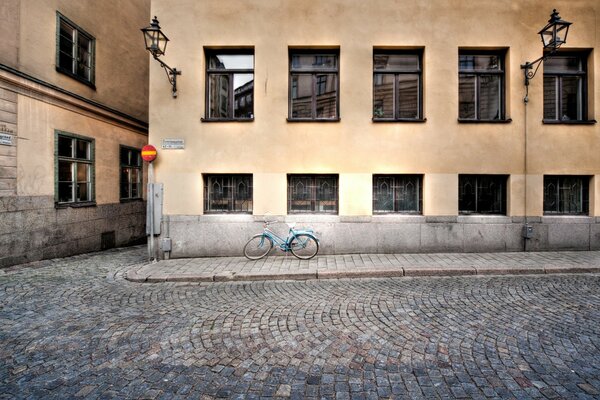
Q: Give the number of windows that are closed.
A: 13